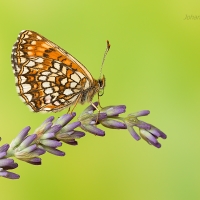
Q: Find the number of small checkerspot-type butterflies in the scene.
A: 1